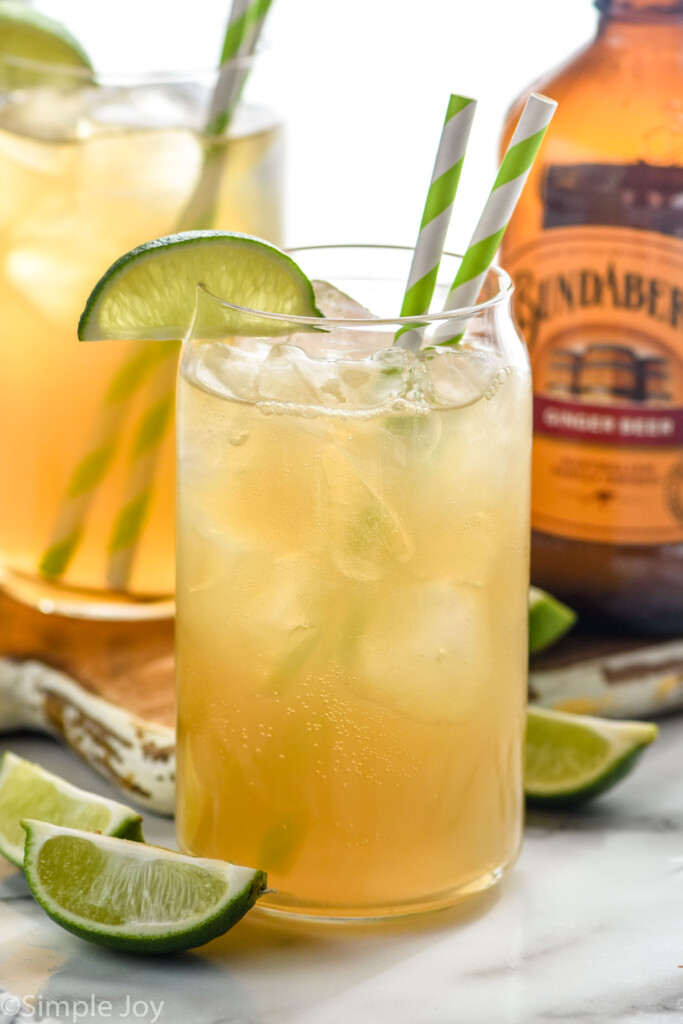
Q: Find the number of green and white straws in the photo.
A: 4